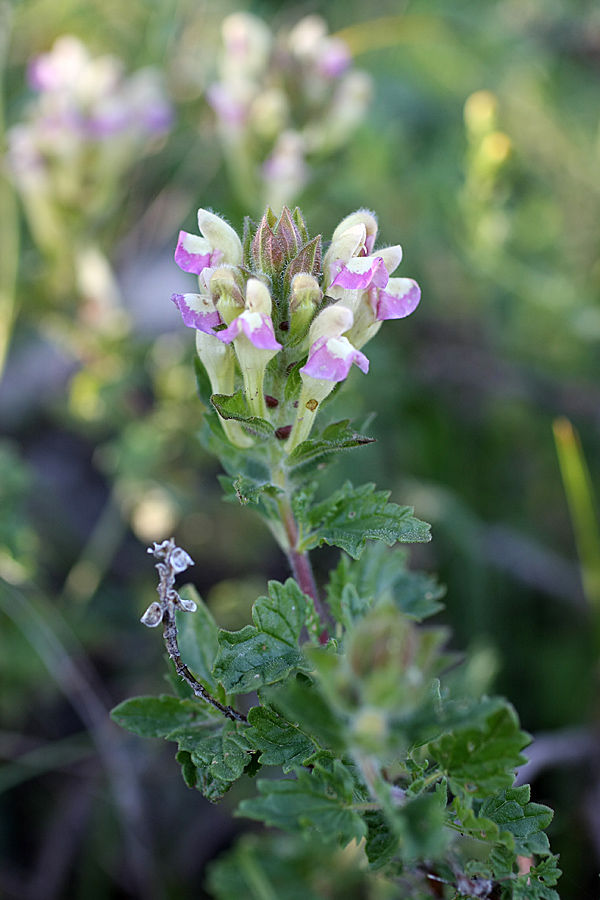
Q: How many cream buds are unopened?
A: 2